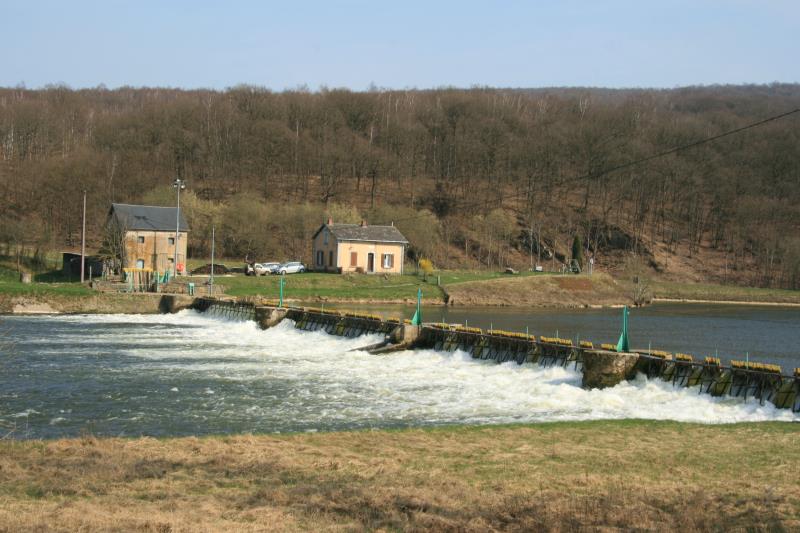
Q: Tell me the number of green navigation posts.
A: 3